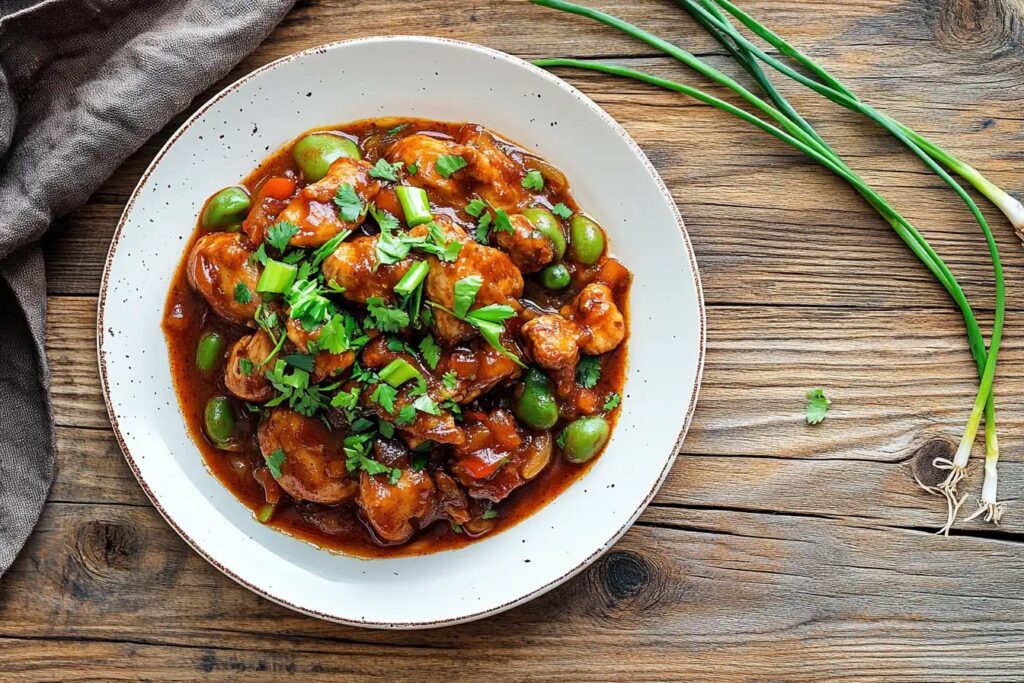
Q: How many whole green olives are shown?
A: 9